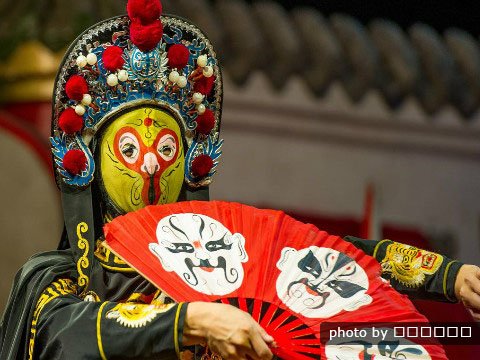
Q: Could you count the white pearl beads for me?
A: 12